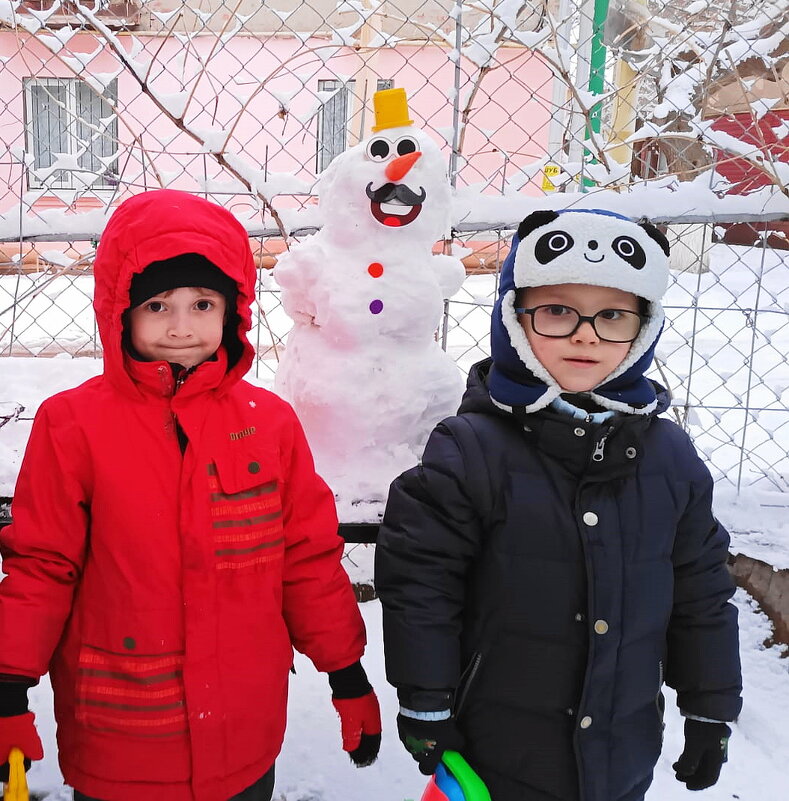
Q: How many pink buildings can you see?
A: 1